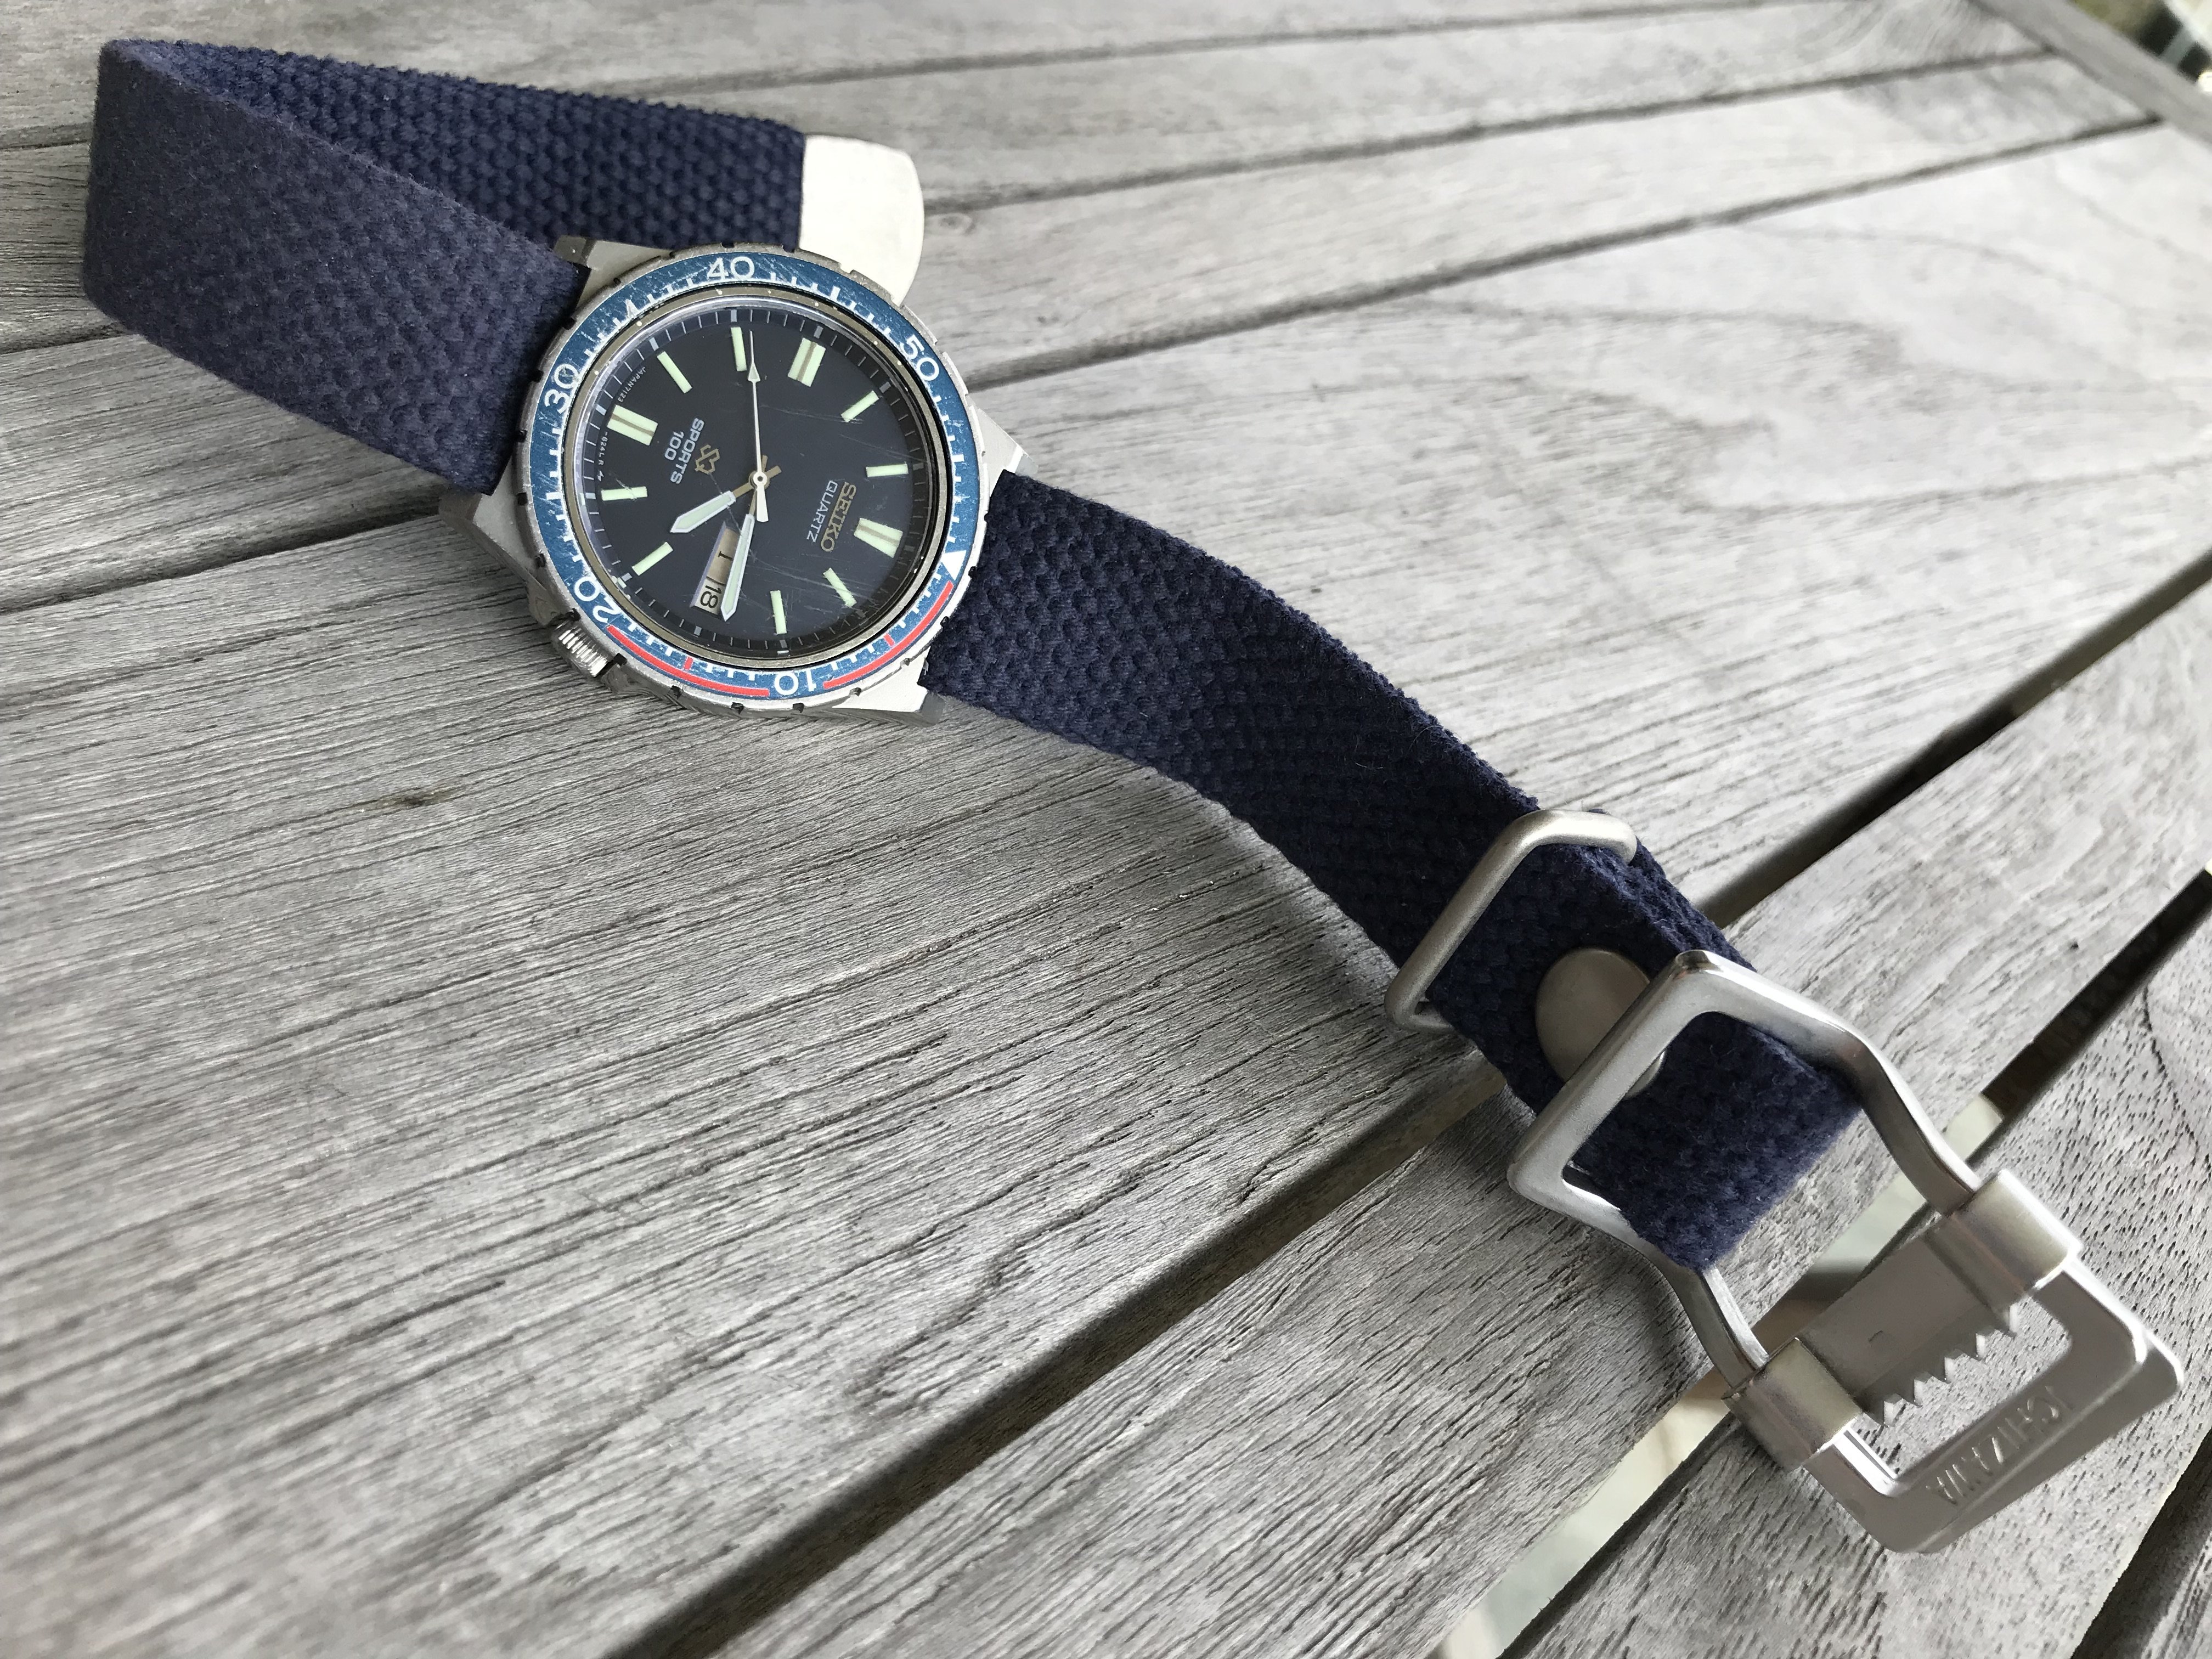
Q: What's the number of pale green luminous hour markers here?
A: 11